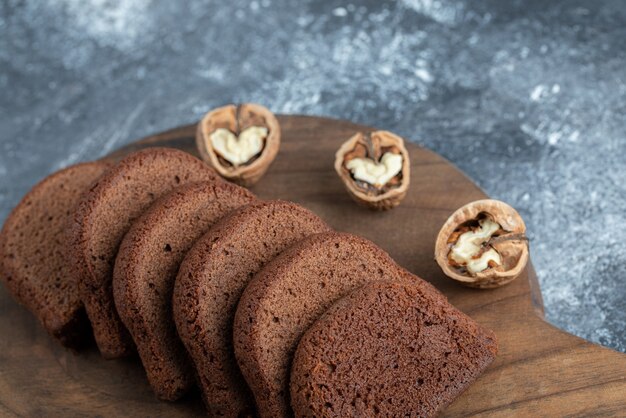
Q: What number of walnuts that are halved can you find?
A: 3